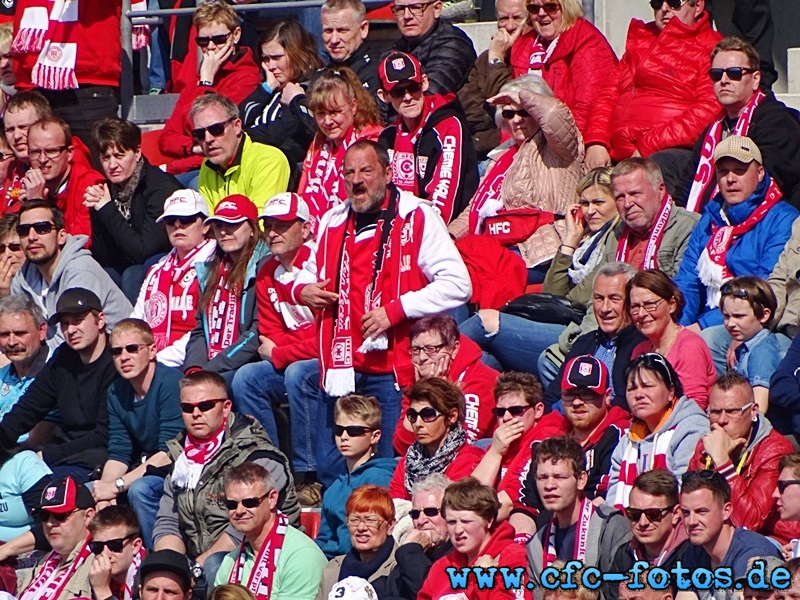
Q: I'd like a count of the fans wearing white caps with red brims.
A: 1